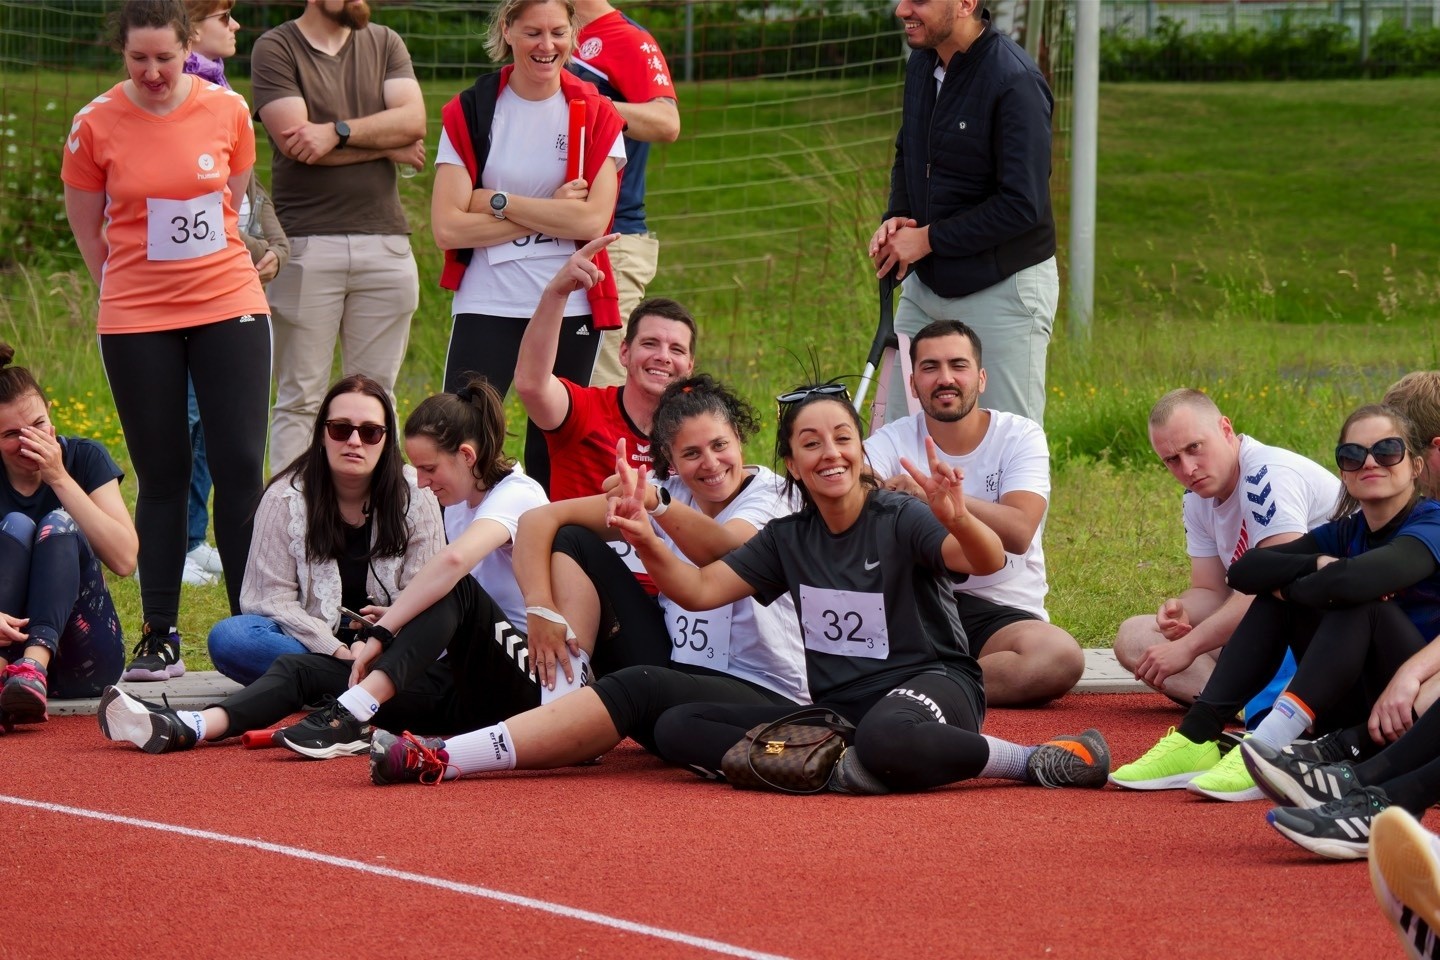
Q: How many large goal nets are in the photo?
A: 1